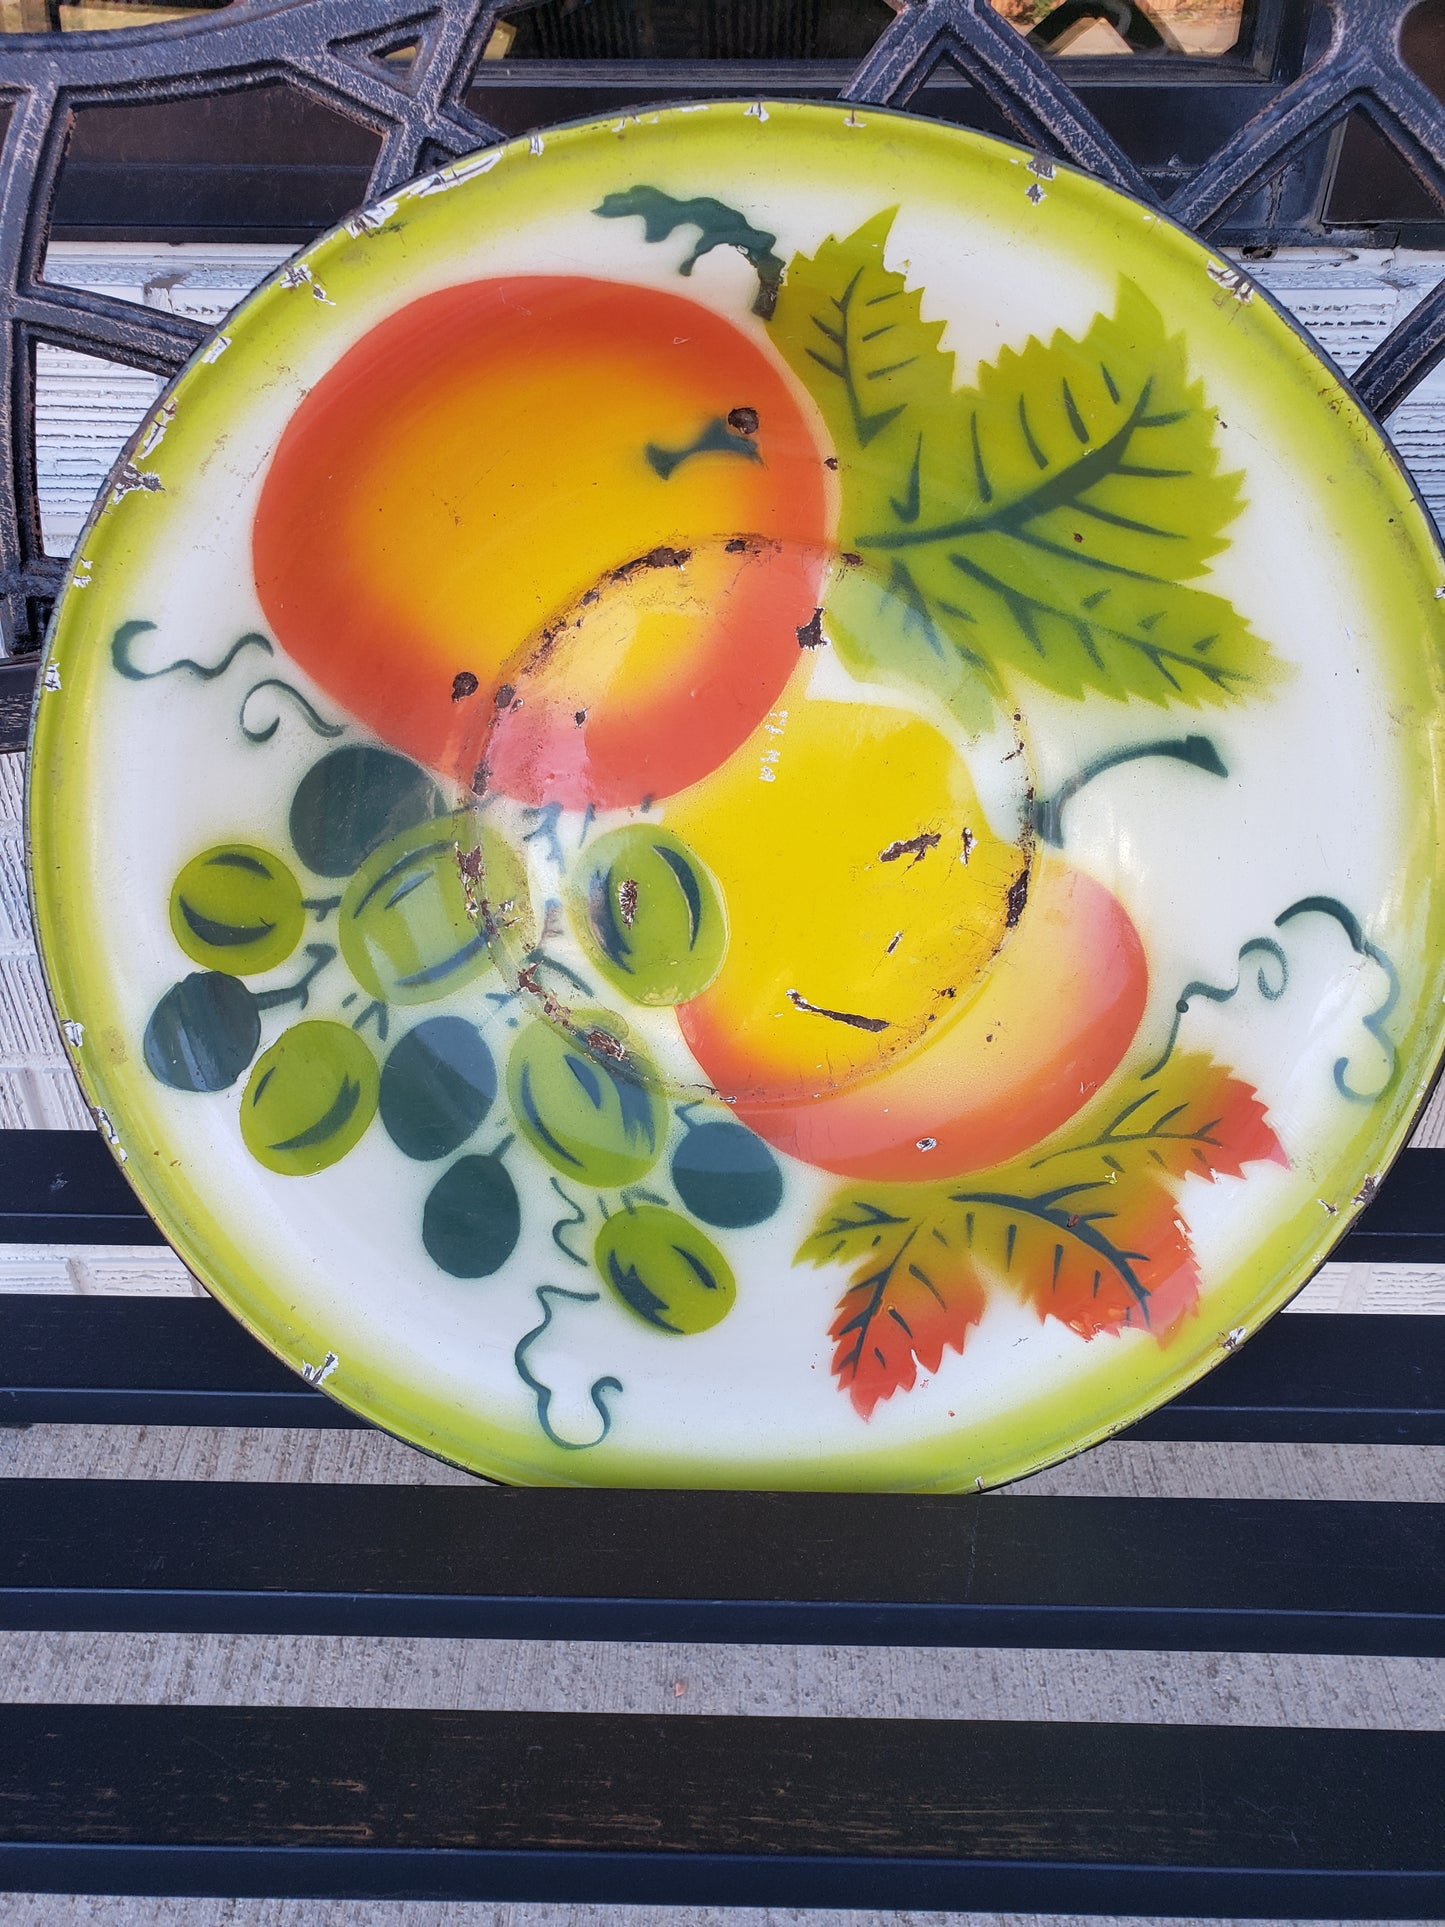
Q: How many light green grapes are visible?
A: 6